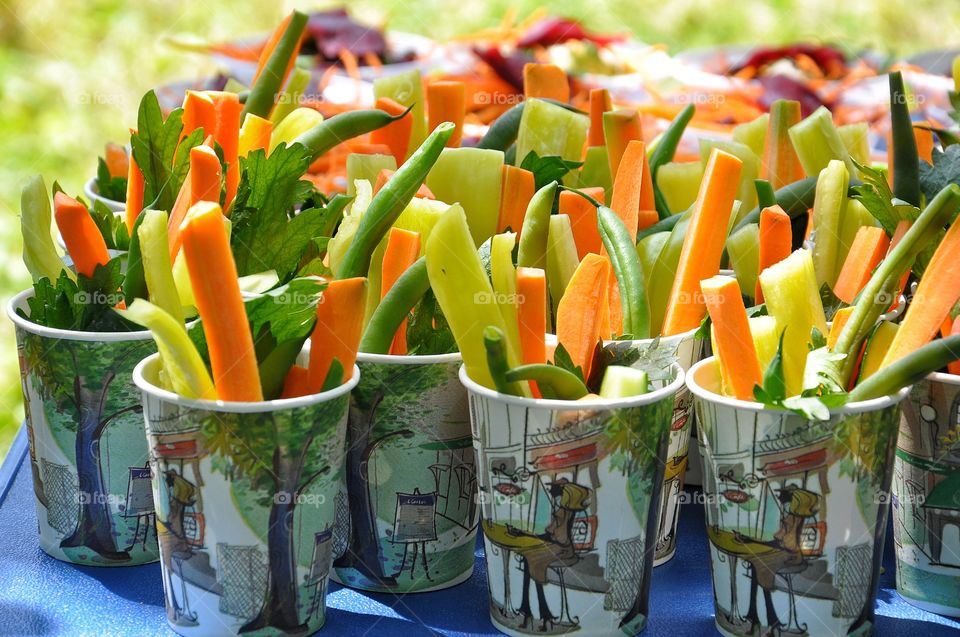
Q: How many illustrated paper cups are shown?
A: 7